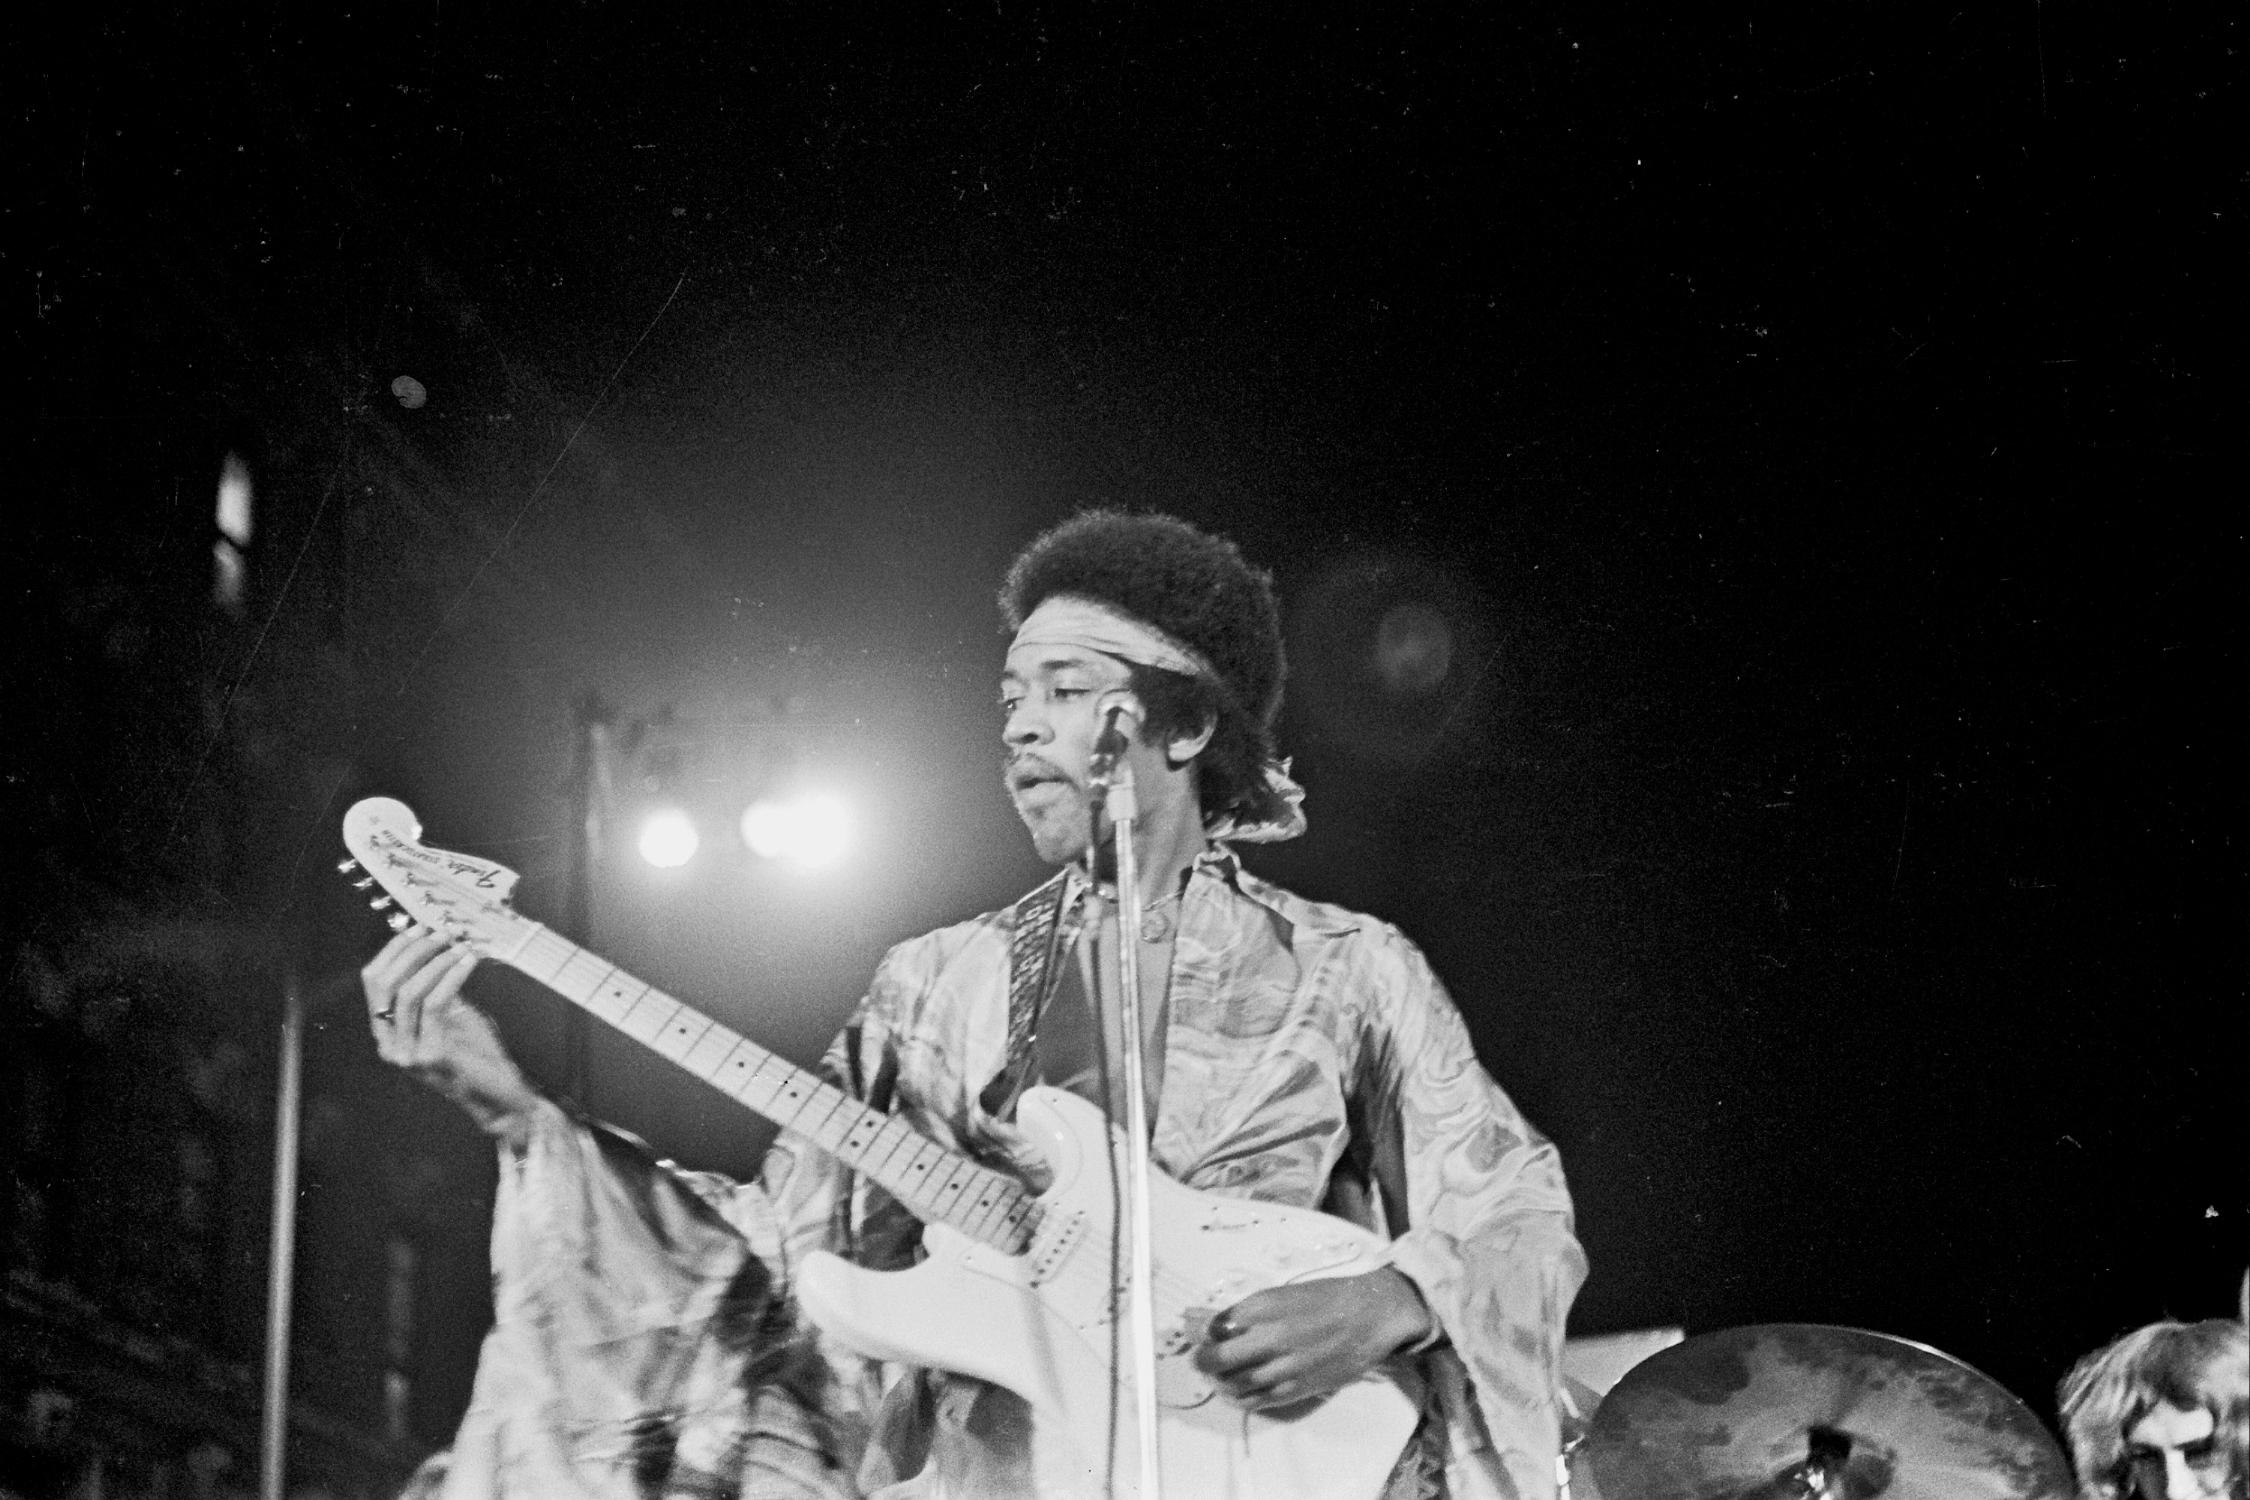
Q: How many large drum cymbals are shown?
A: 1